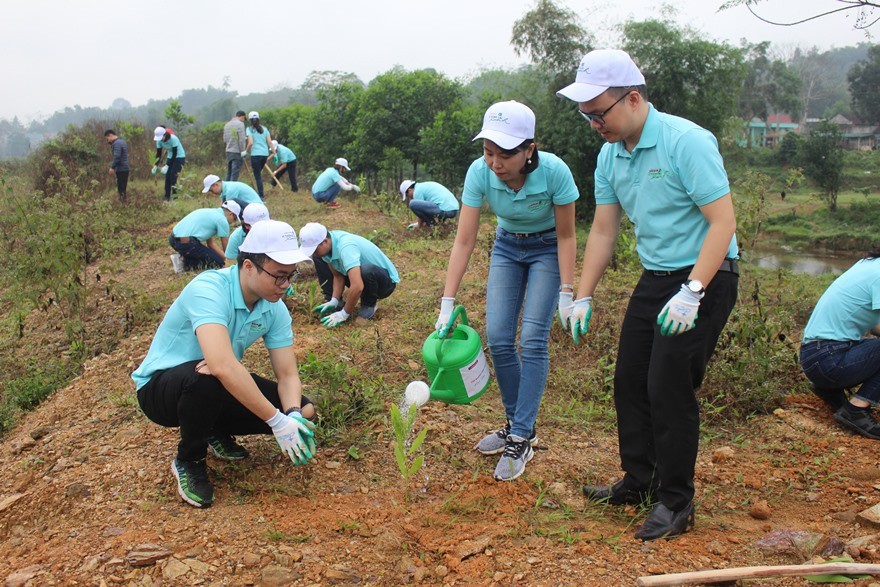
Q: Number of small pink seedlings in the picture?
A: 0